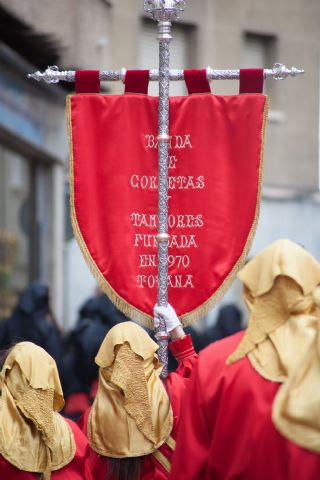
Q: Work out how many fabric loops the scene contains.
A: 4